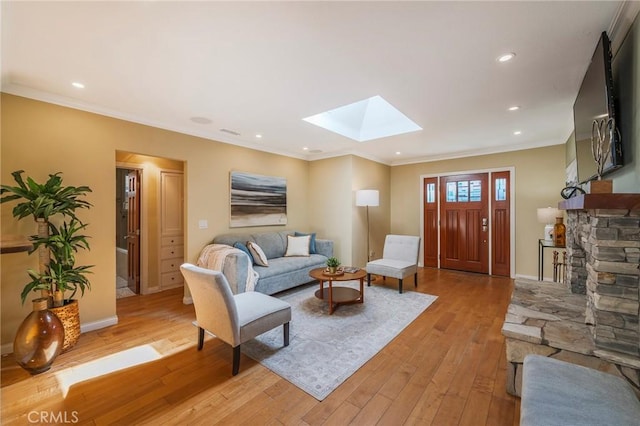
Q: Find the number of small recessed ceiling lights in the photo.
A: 7